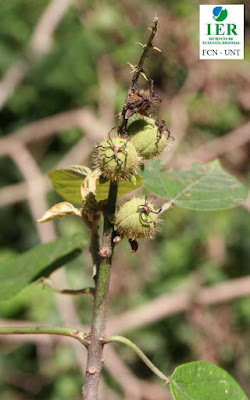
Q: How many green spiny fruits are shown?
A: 3